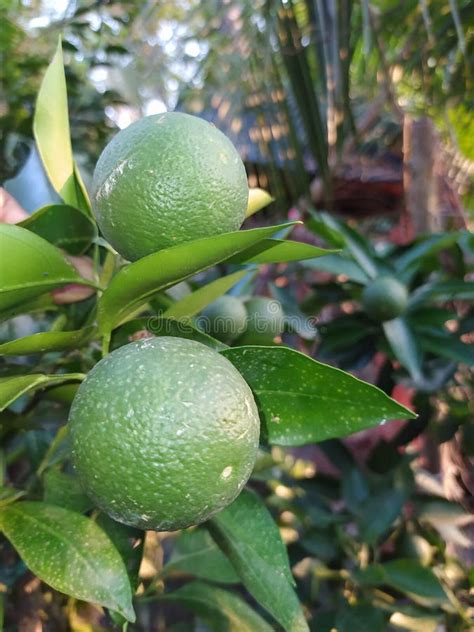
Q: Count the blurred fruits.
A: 3